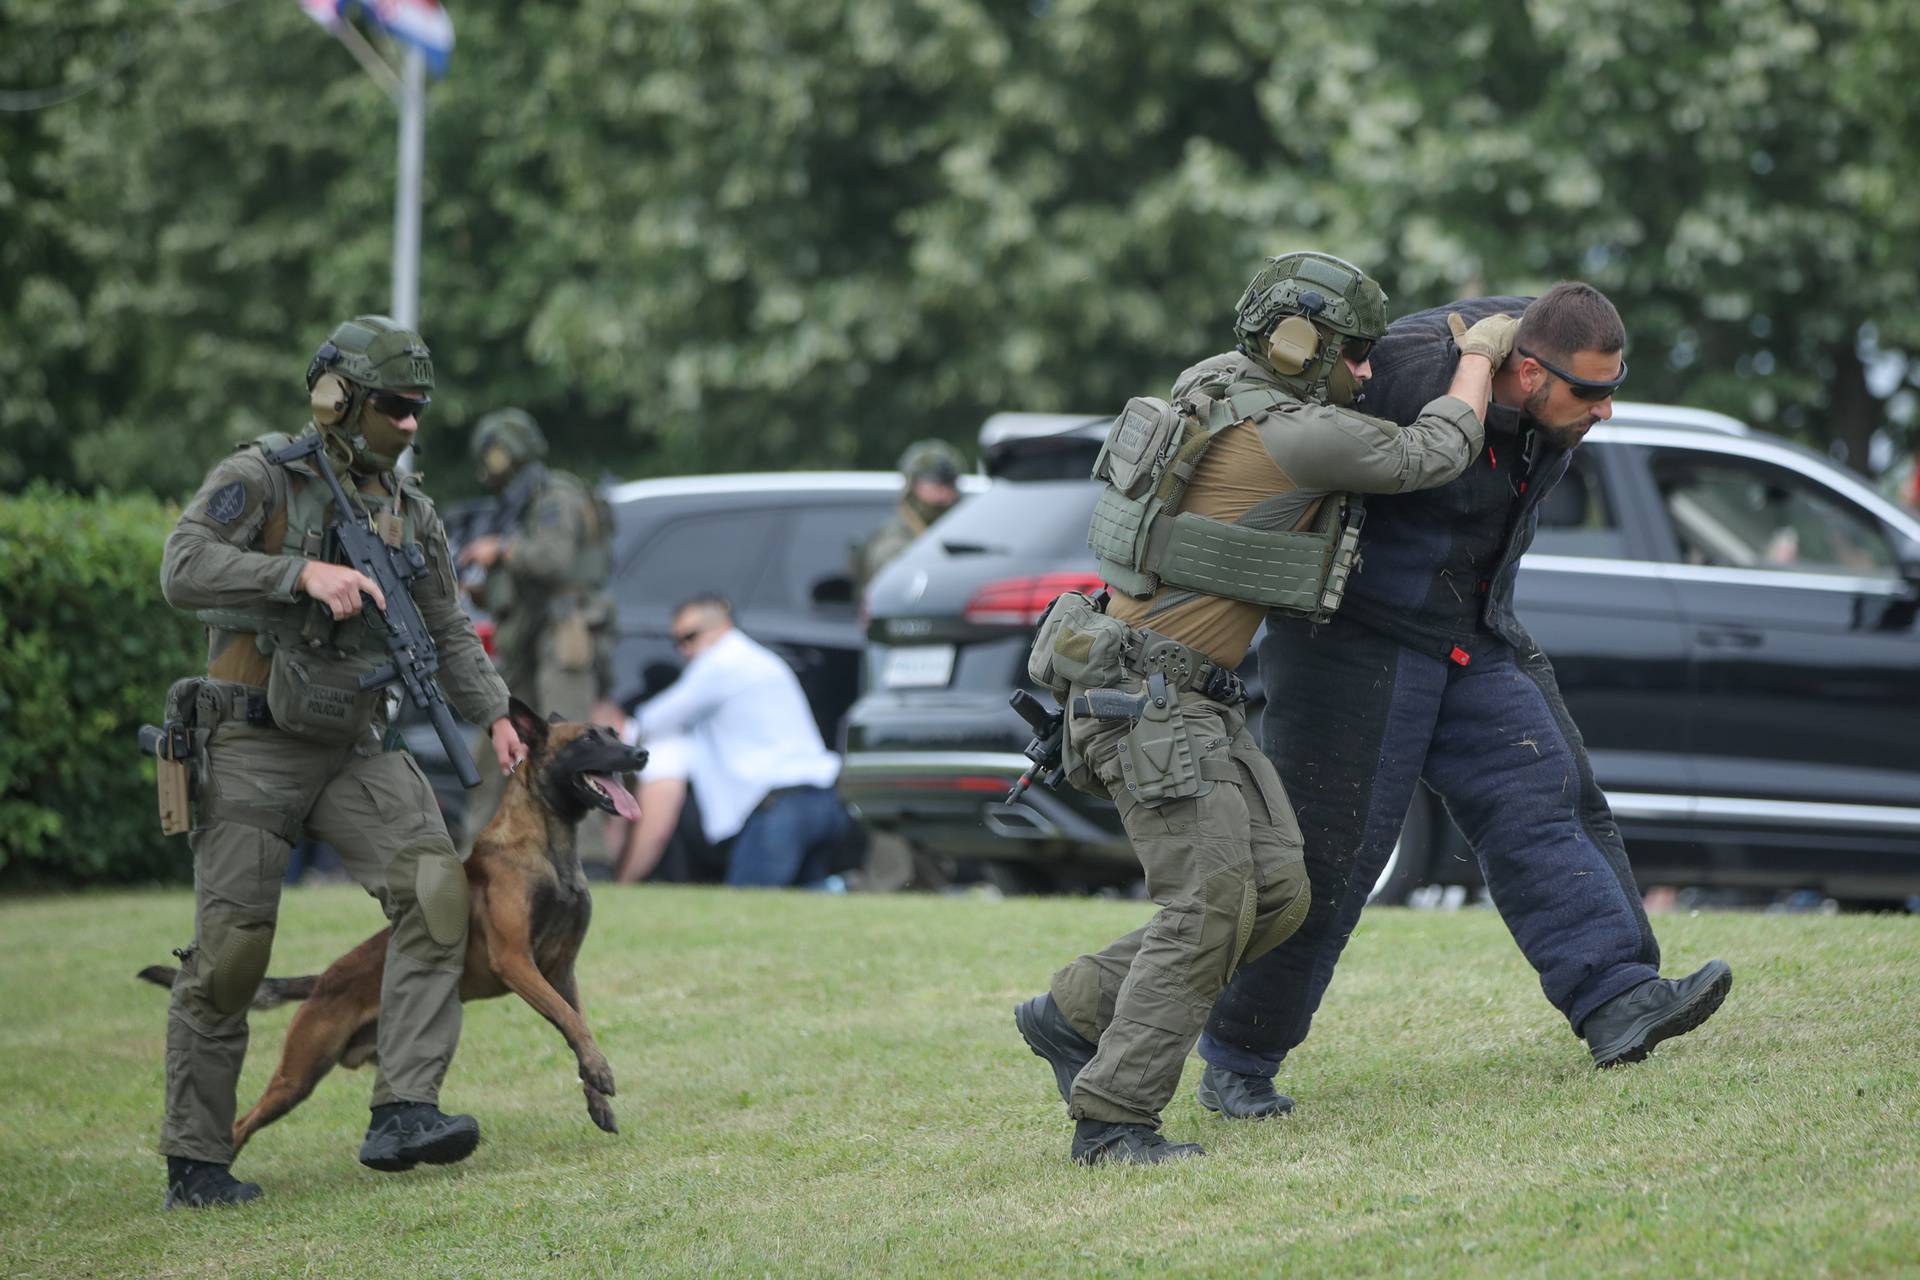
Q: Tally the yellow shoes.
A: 0